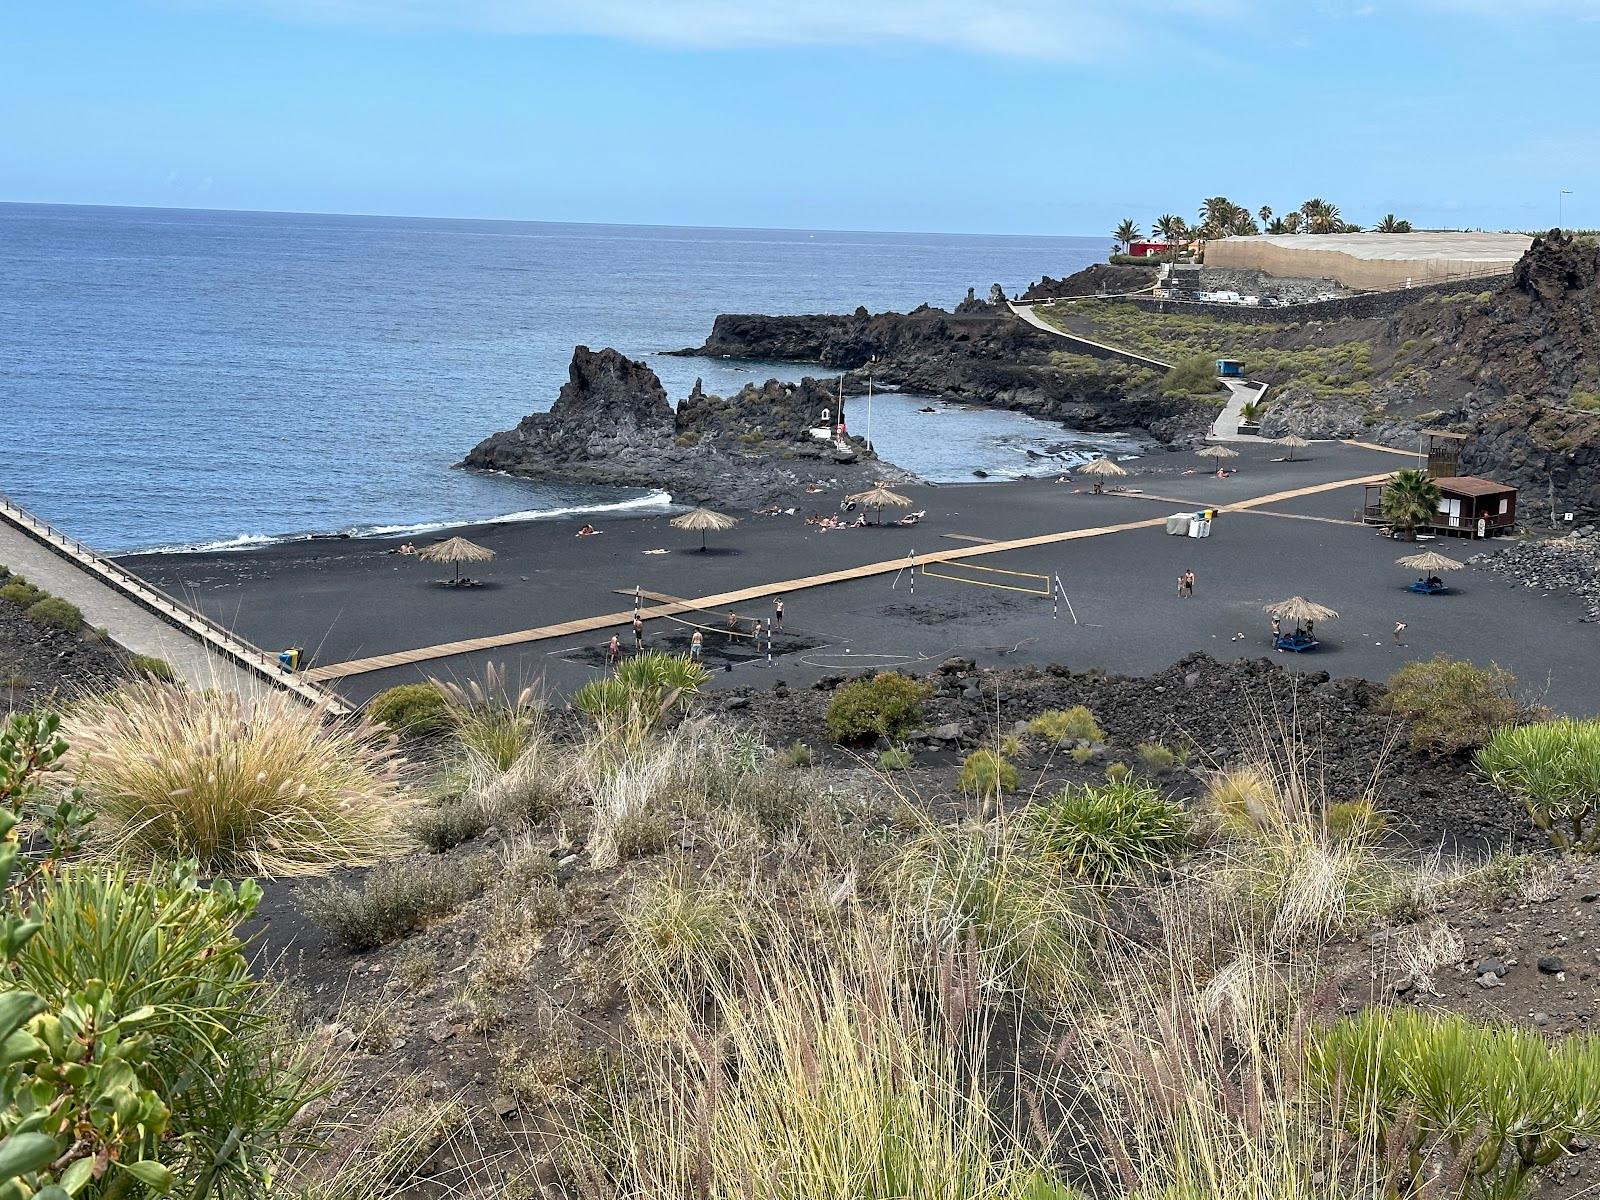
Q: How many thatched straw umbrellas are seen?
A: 8